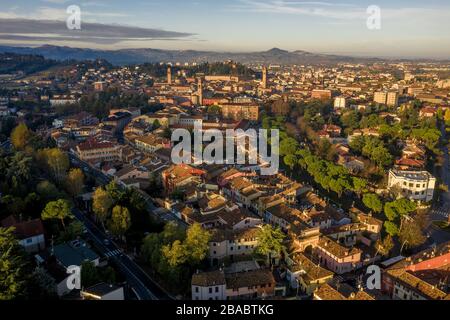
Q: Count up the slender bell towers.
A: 3